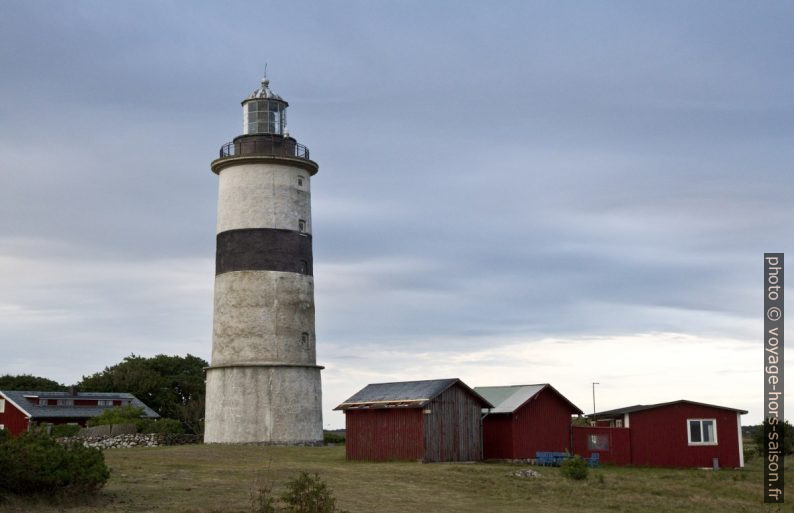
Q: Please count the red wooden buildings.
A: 4